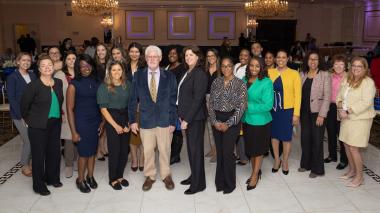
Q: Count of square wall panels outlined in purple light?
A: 3